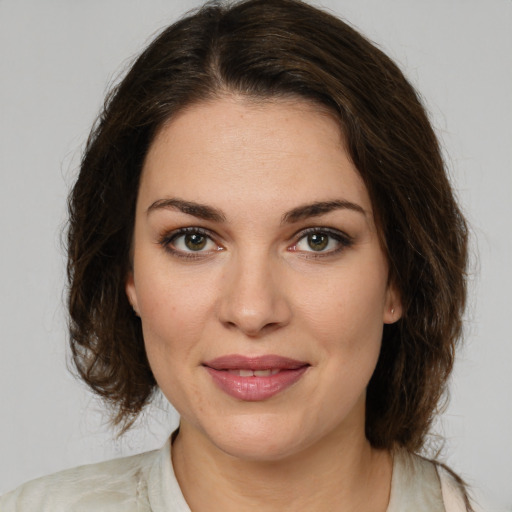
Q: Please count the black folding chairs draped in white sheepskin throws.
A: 0